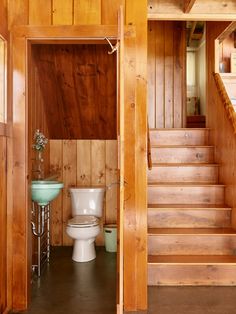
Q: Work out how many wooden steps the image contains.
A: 7